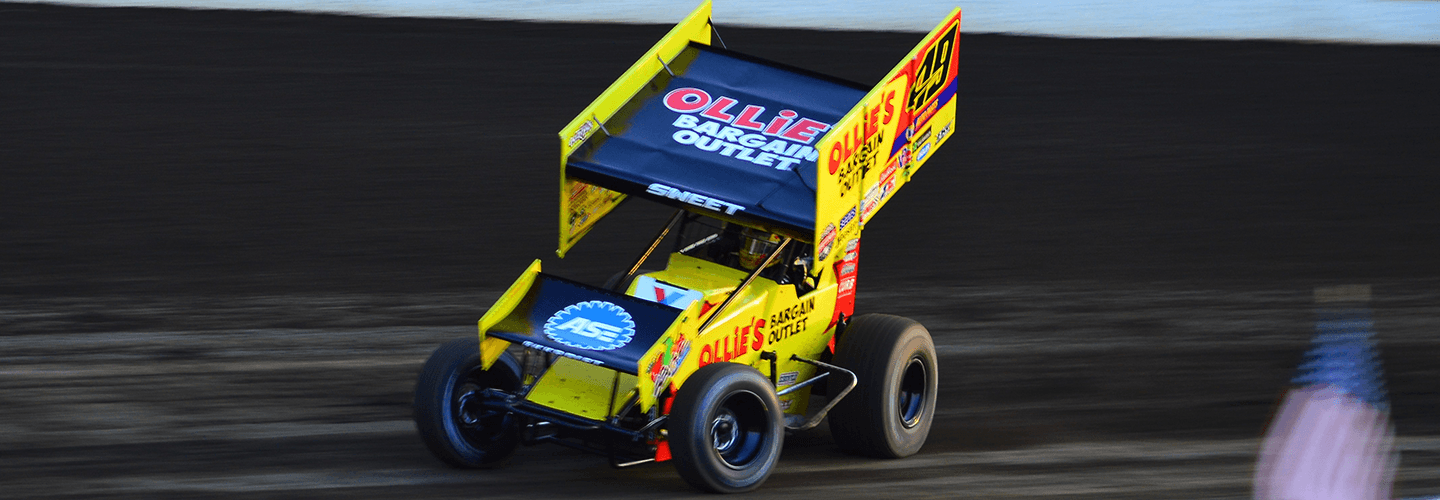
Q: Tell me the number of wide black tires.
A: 3